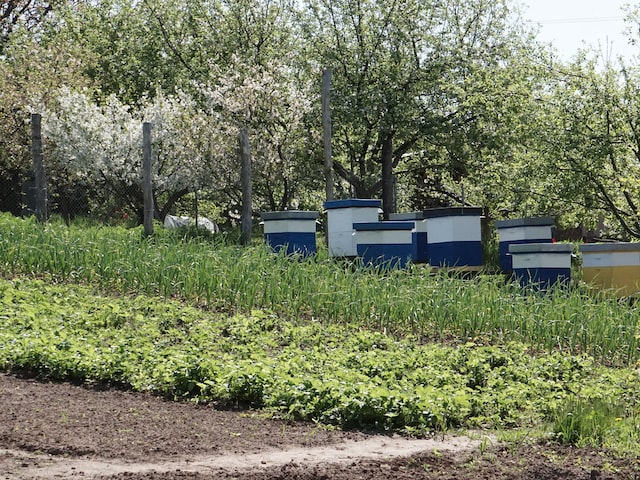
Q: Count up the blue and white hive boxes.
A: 7